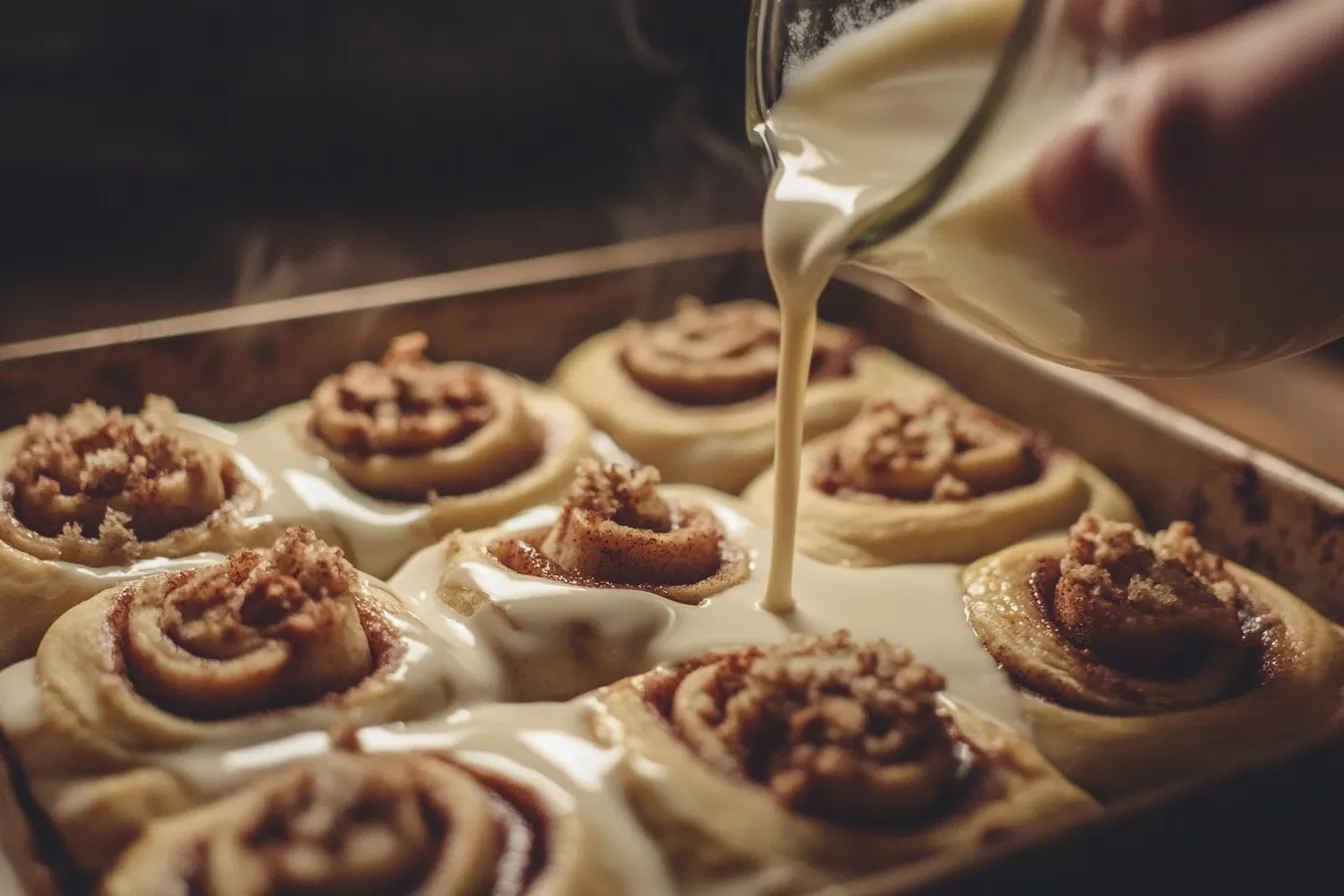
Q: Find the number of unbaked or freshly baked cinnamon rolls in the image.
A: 9